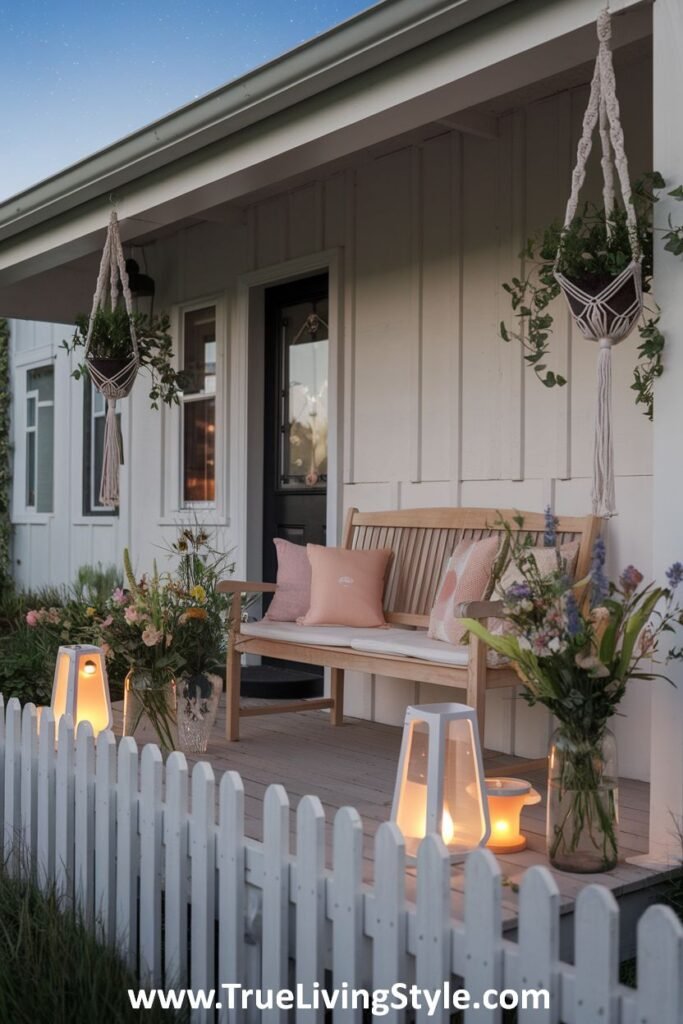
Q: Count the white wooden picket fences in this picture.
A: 1